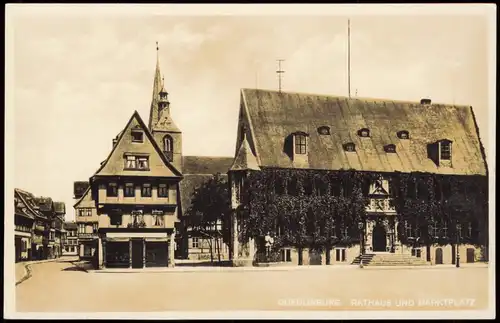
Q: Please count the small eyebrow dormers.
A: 5